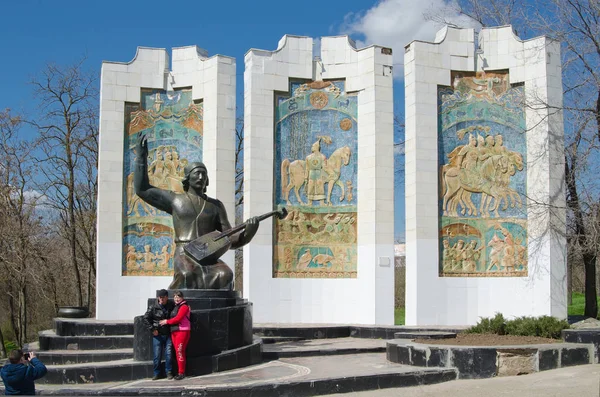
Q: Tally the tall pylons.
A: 3